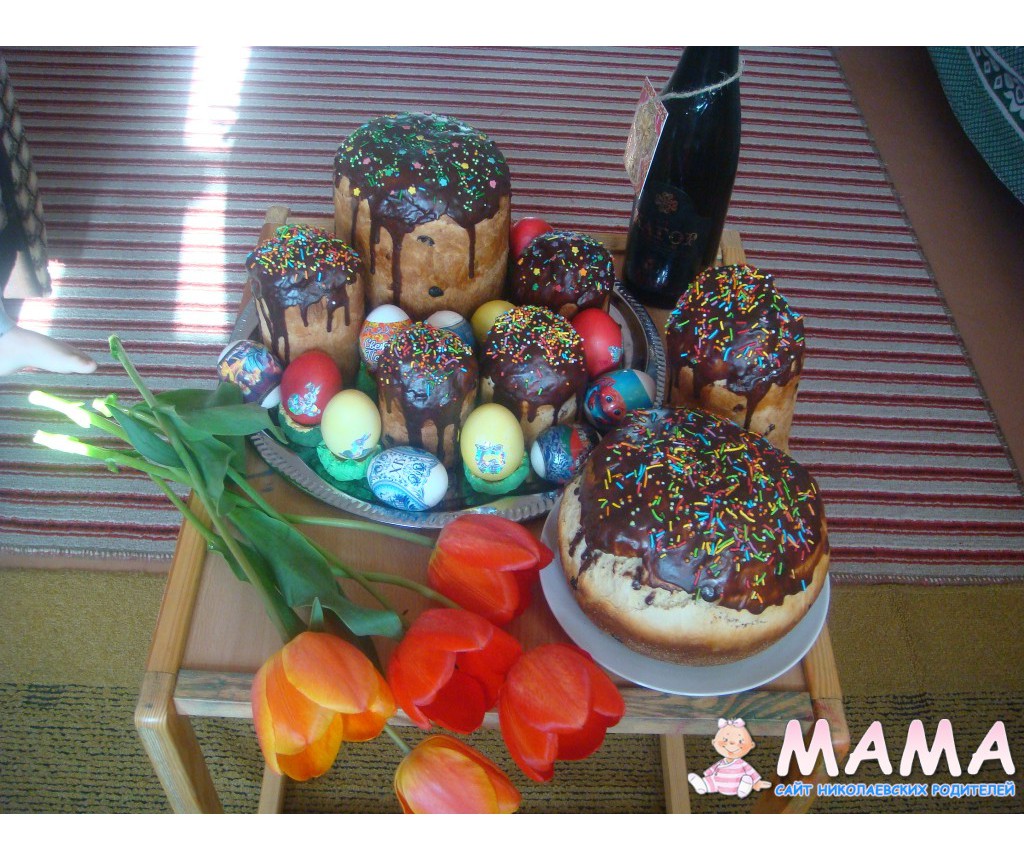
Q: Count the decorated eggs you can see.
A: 12